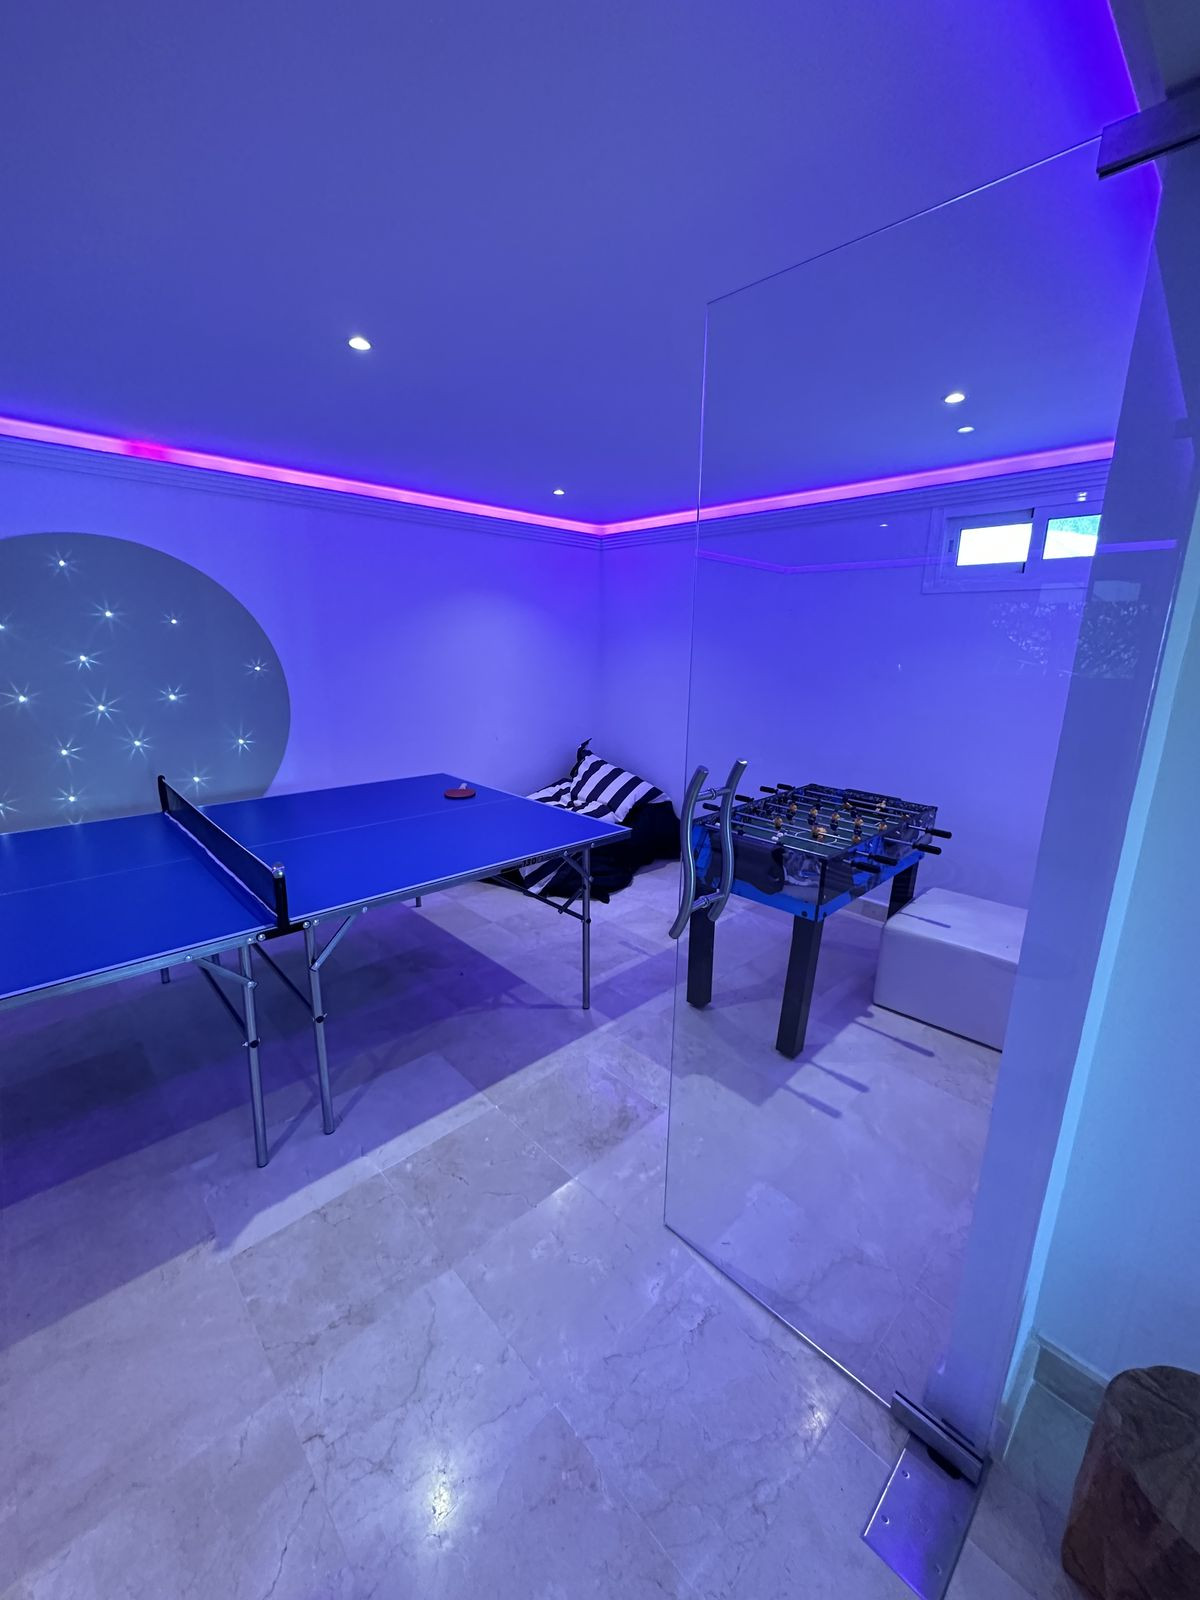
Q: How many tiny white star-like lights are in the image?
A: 15